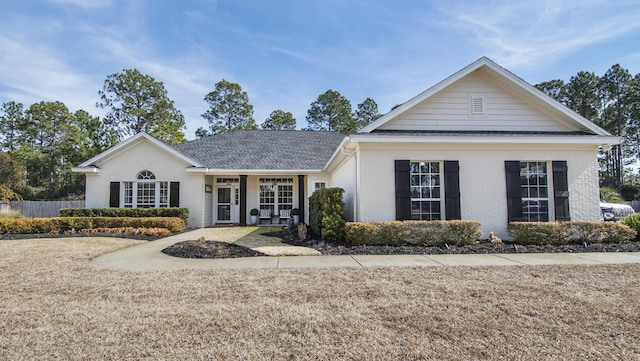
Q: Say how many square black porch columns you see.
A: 2